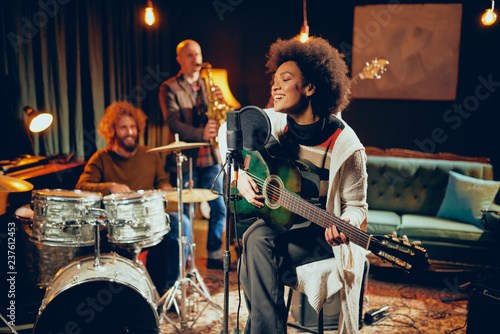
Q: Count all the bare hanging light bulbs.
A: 3